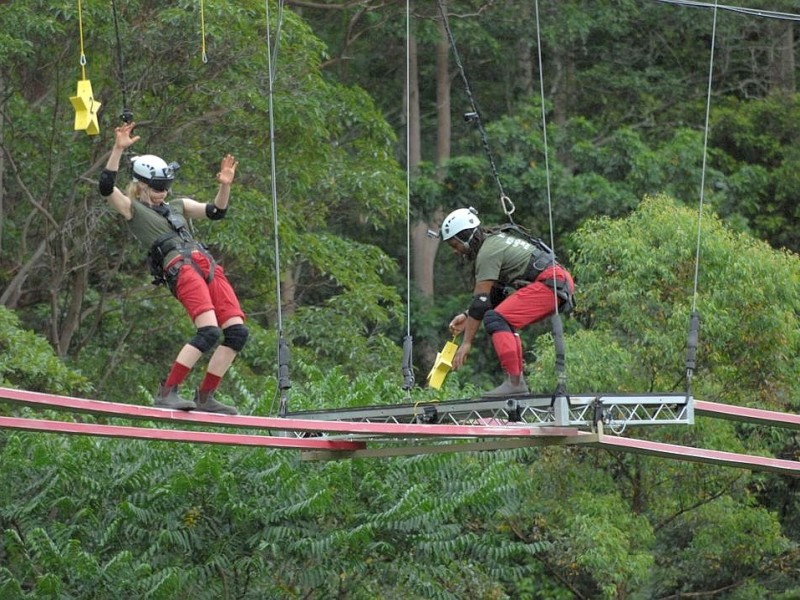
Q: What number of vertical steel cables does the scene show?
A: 4